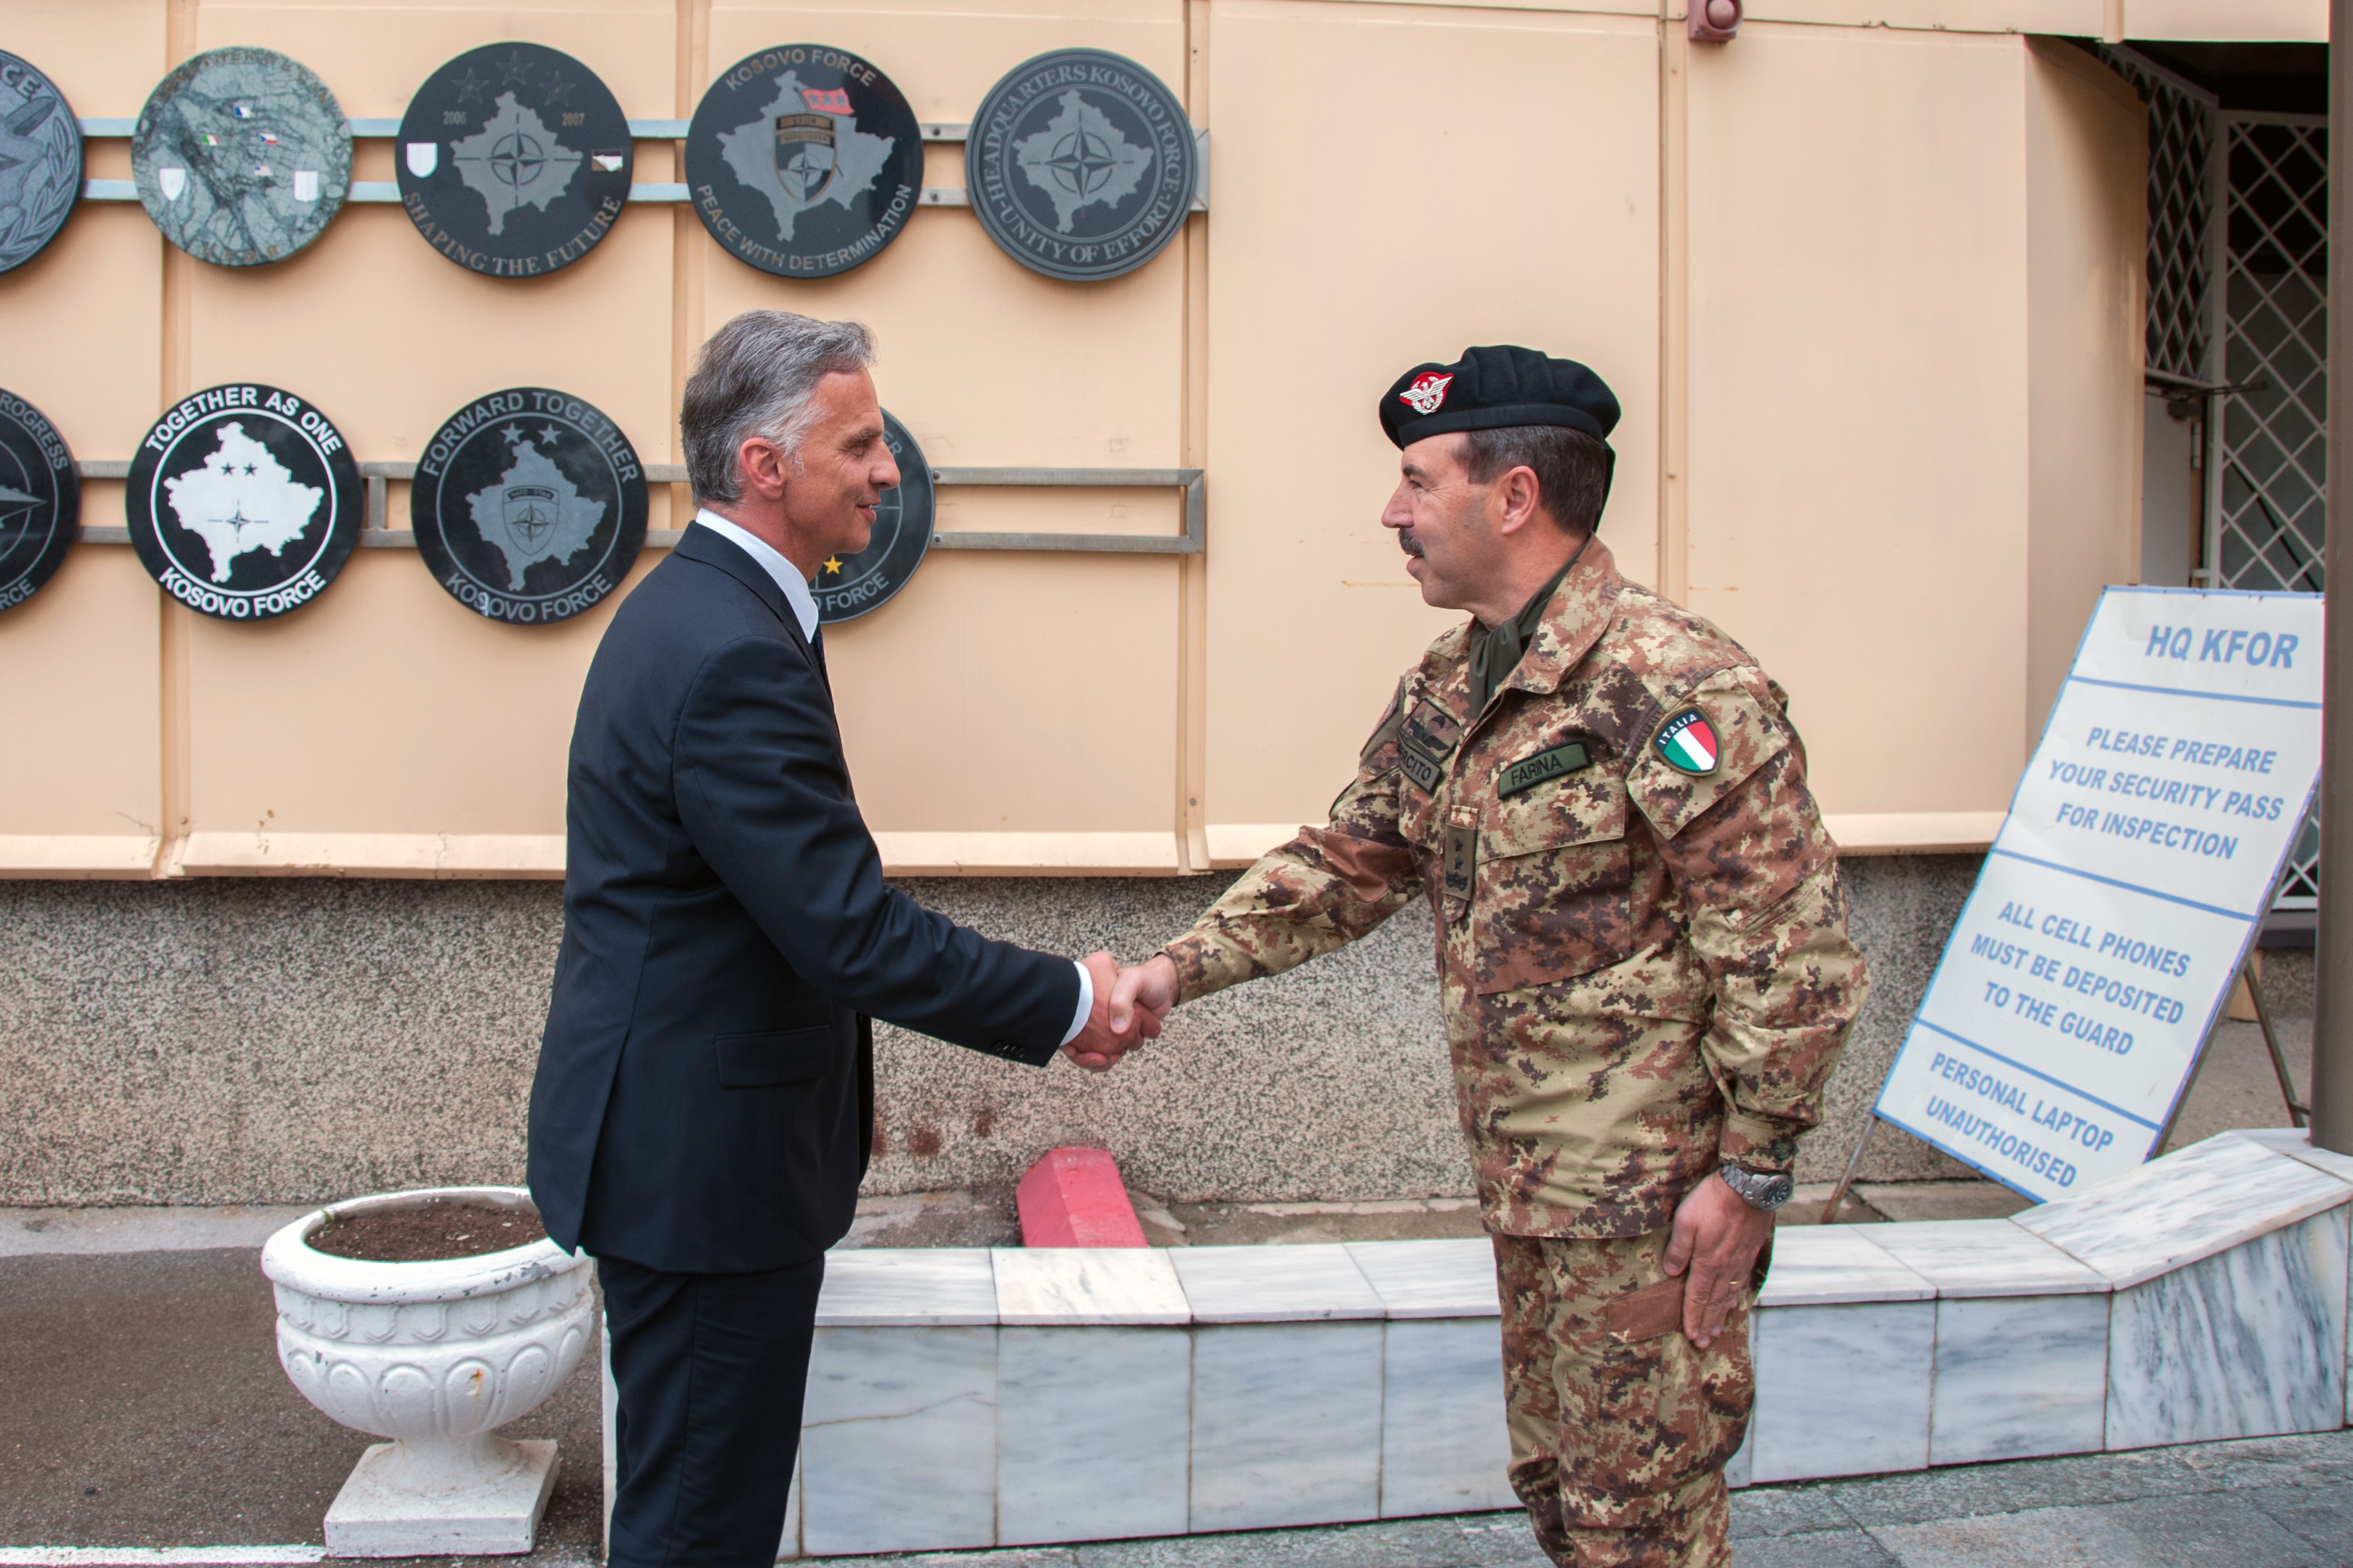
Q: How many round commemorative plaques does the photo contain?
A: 9